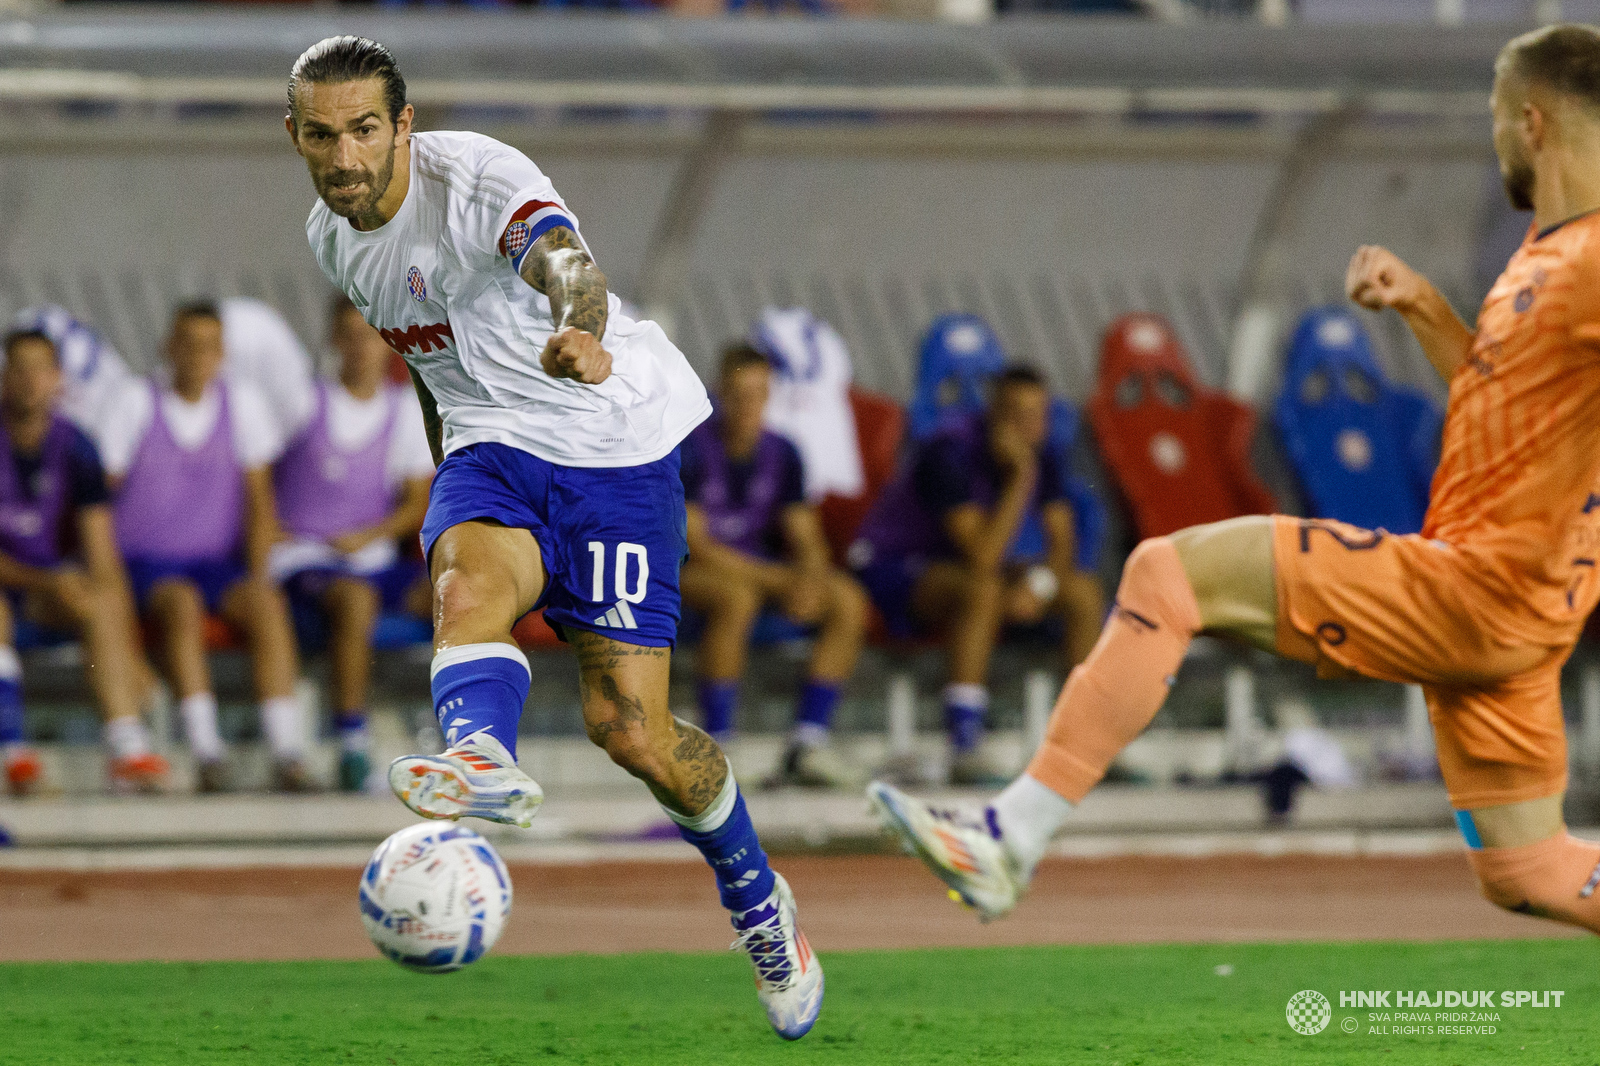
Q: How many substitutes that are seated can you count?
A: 5